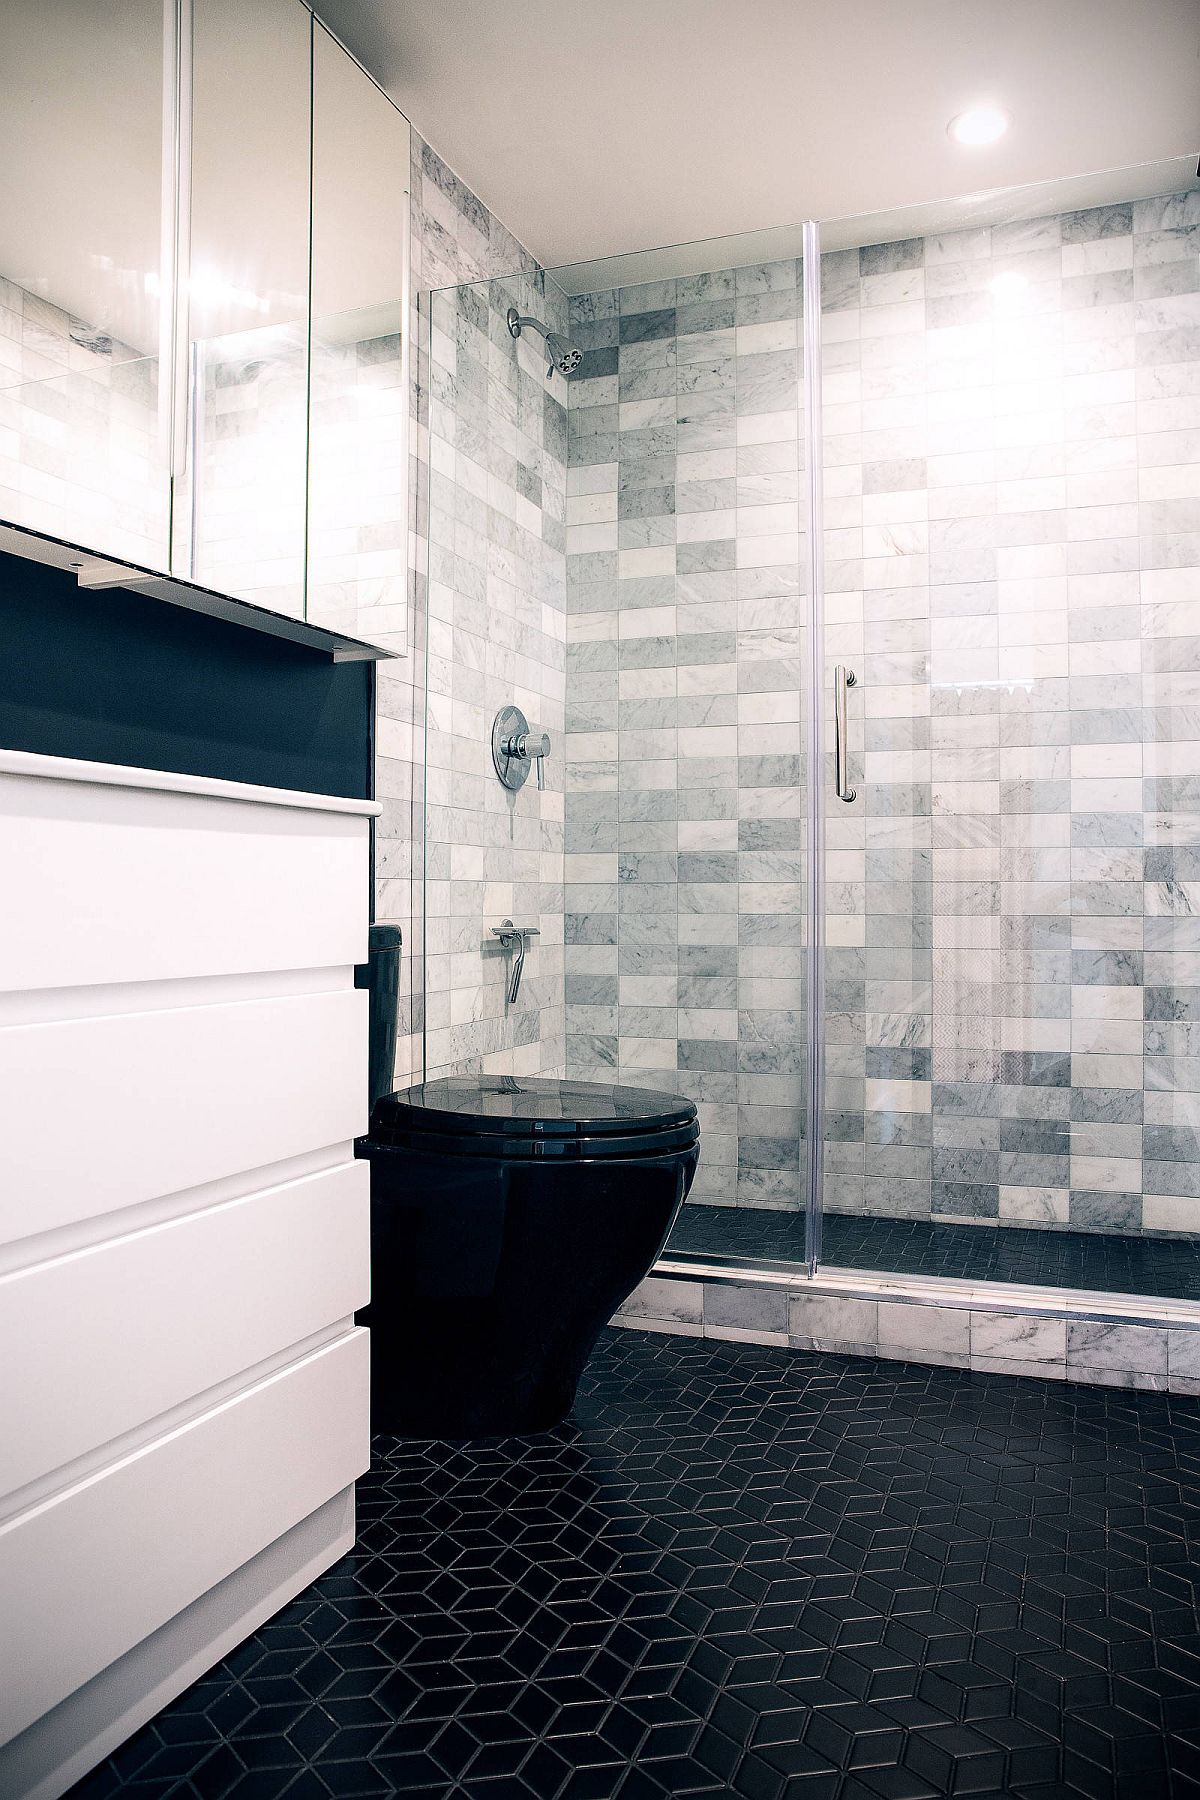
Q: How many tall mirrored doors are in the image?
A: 3